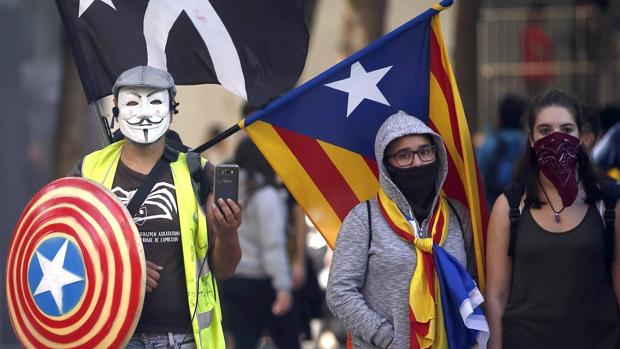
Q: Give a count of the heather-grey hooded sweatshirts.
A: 1